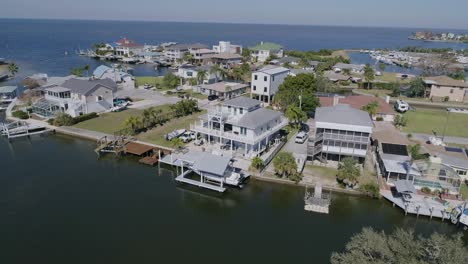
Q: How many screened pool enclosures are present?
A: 2